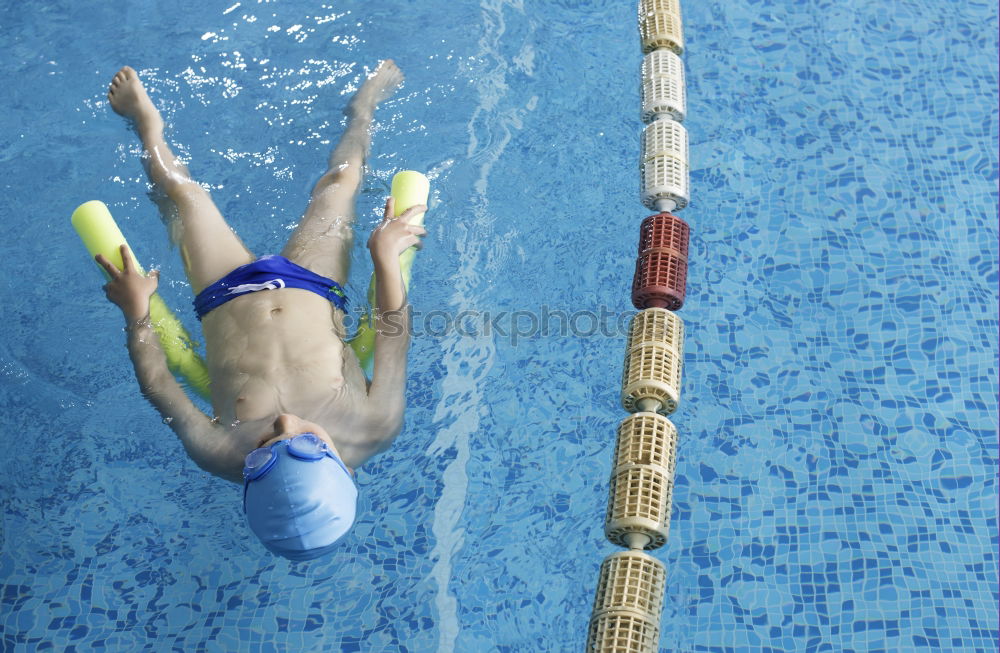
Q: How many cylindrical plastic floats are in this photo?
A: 7